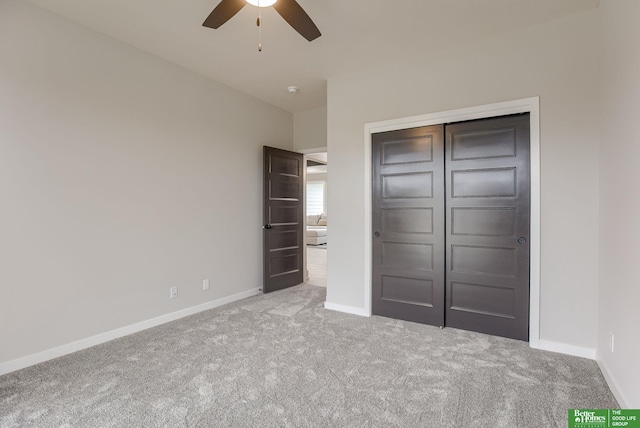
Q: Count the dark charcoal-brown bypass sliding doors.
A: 2